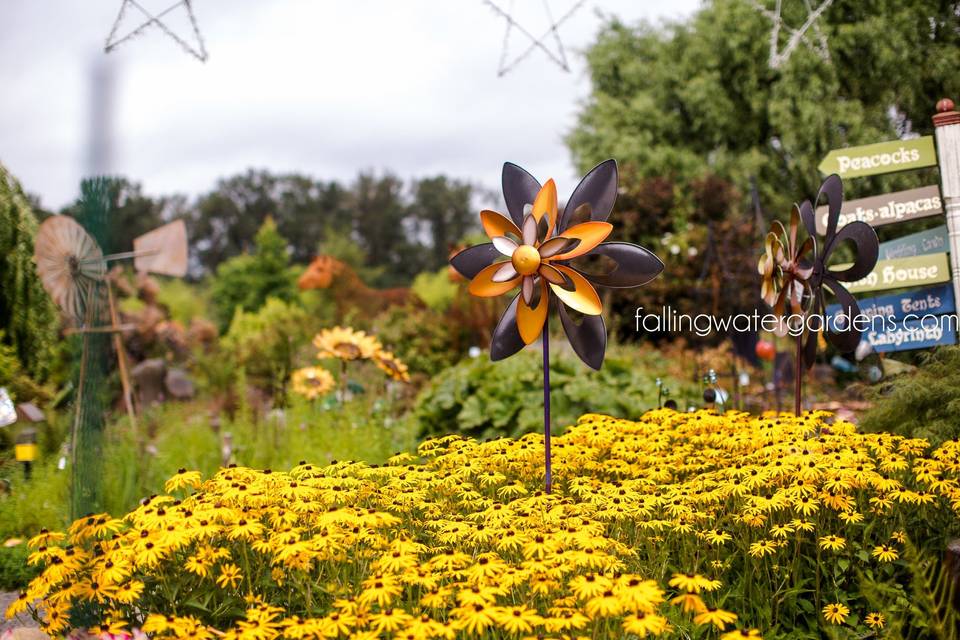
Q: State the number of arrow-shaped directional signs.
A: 6